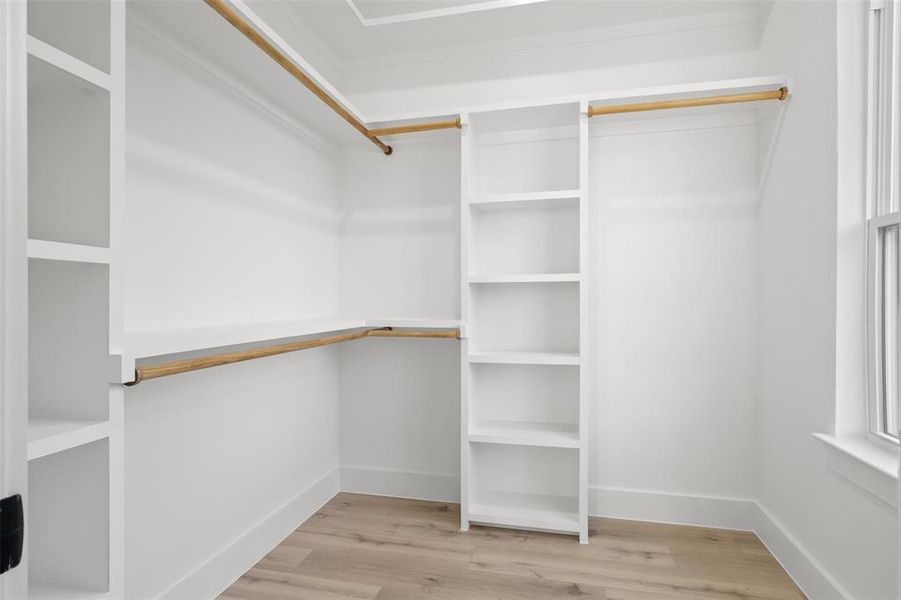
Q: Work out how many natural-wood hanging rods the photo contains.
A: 5